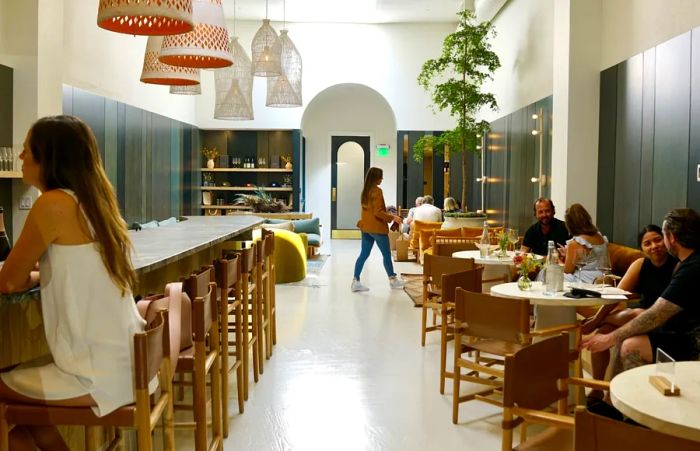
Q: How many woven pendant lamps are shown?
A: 7